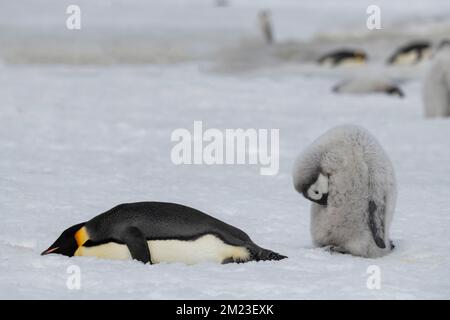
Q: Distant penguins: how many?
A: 5